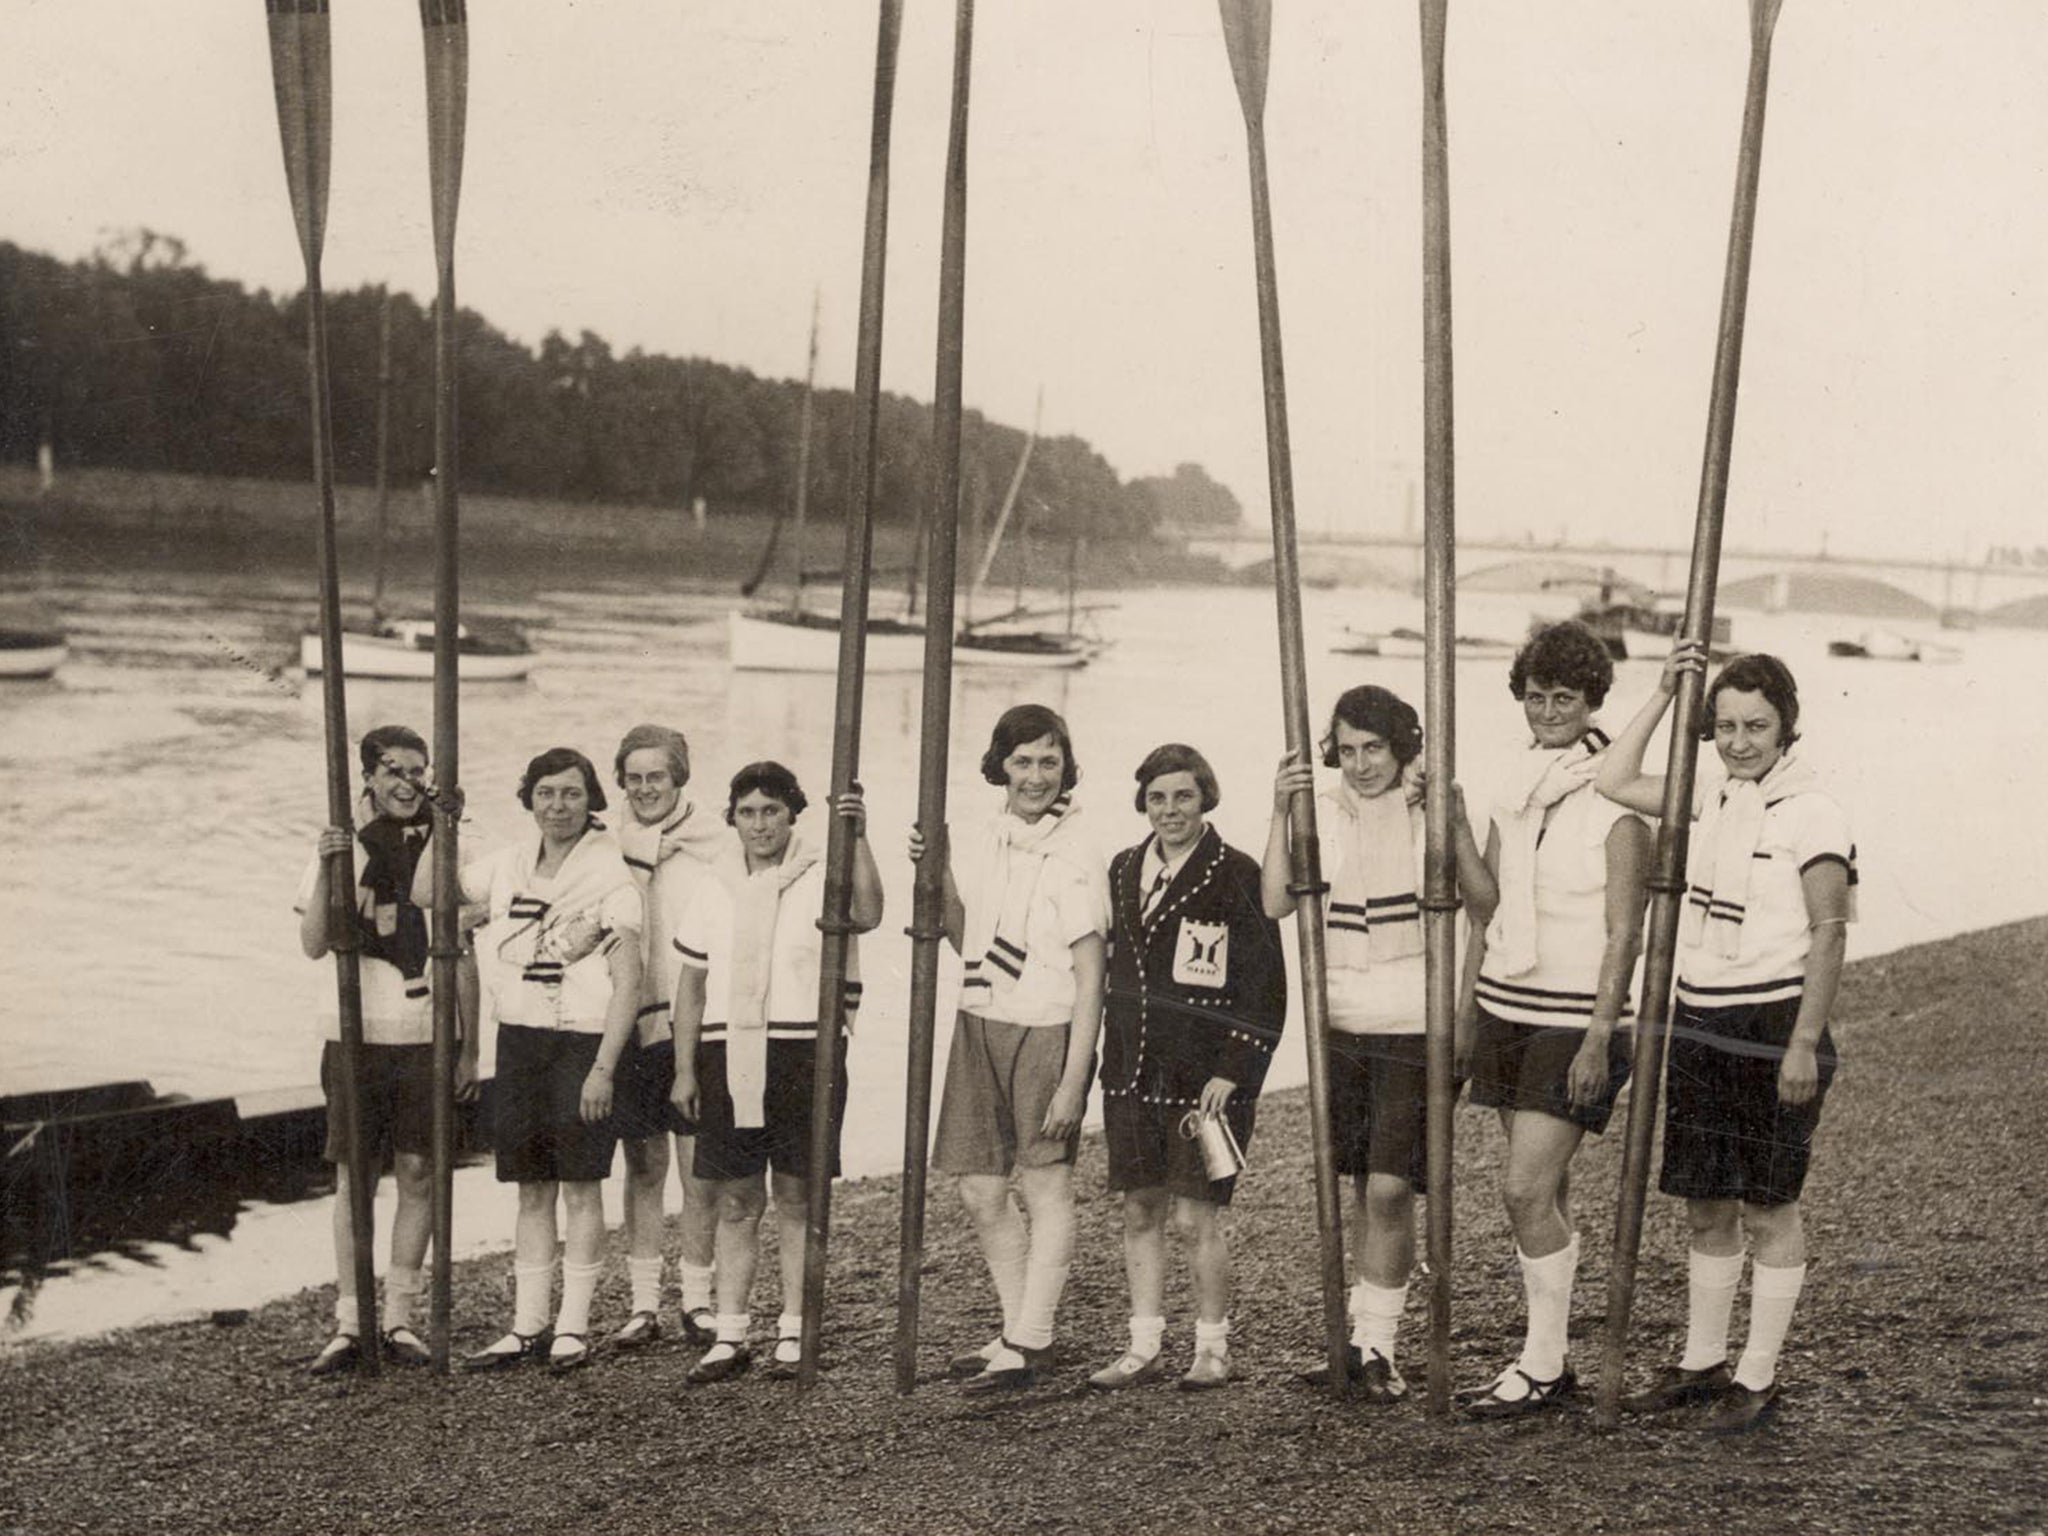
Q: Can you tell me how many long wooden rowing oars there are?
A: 7